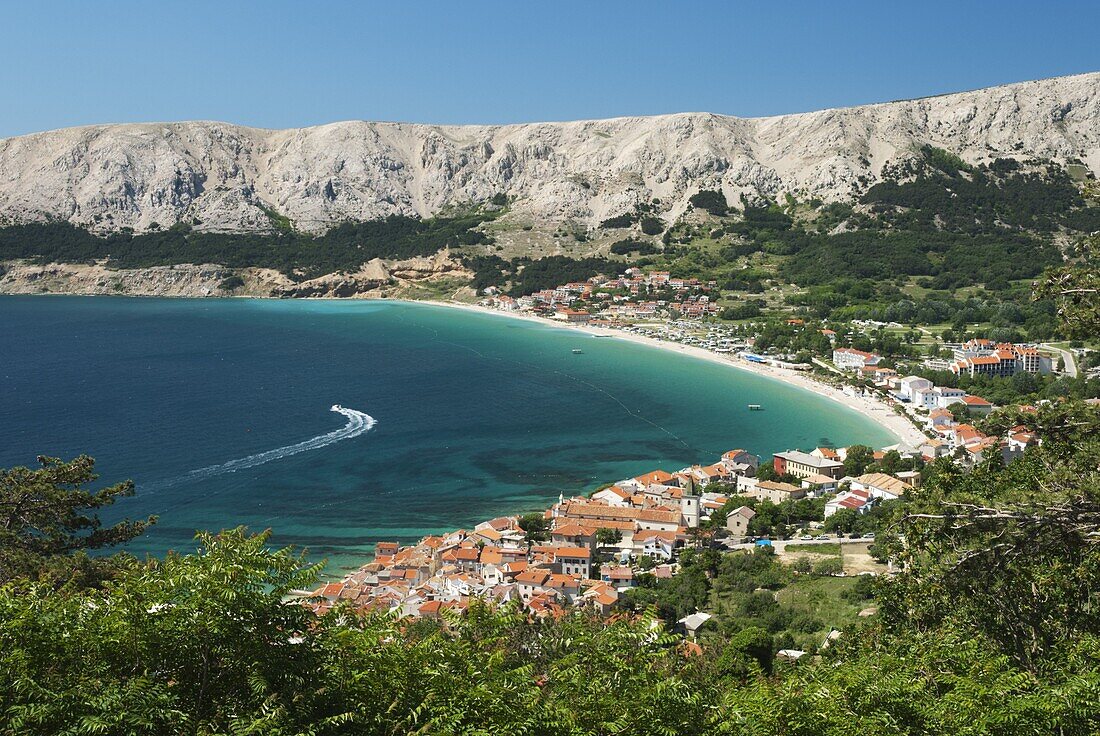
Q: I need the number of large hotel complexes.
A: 1